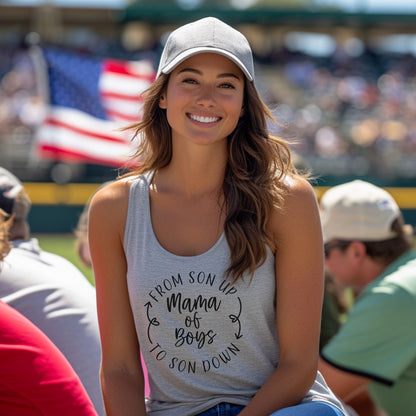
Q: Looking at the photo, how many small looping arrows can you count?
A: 2